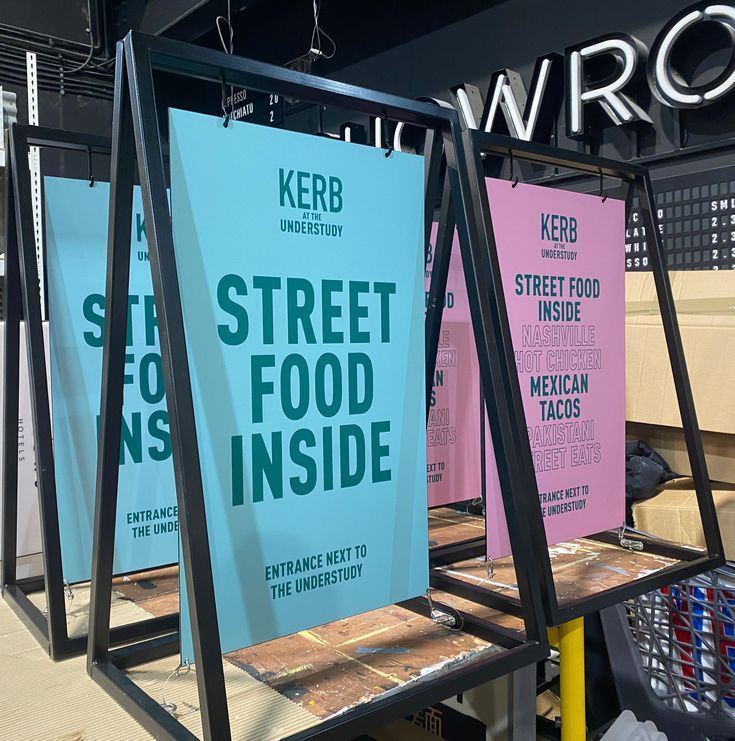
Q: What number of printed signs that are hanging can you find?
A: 4